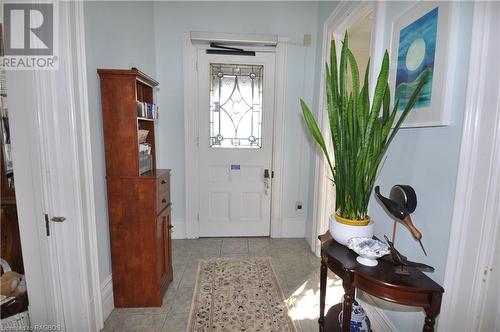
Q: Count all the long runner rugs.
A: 1